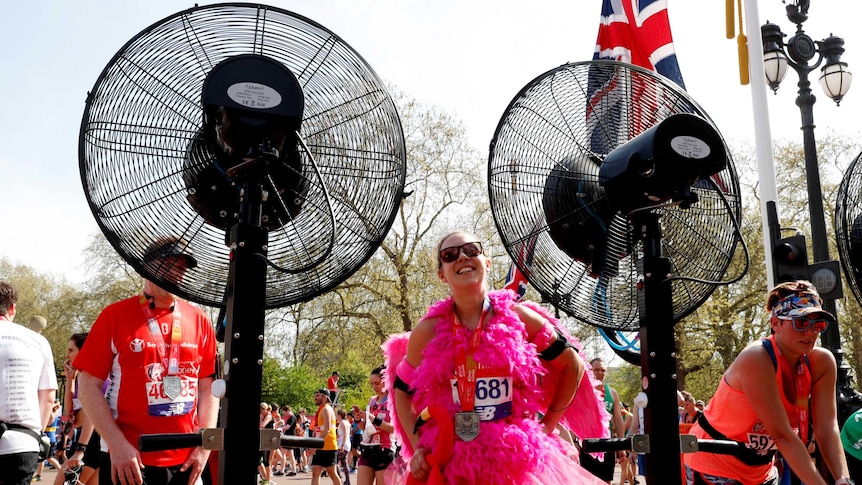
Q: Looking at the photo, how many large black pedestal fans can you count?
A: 3